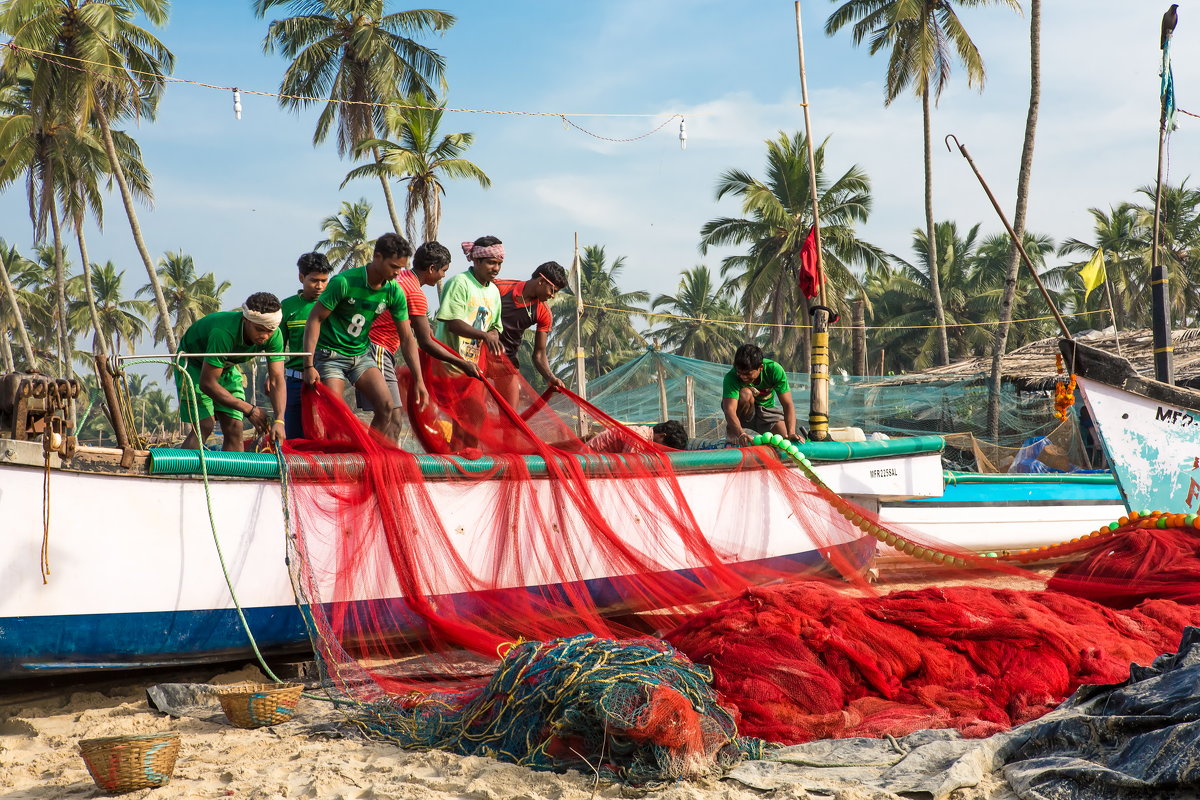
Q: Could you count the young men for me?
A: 8